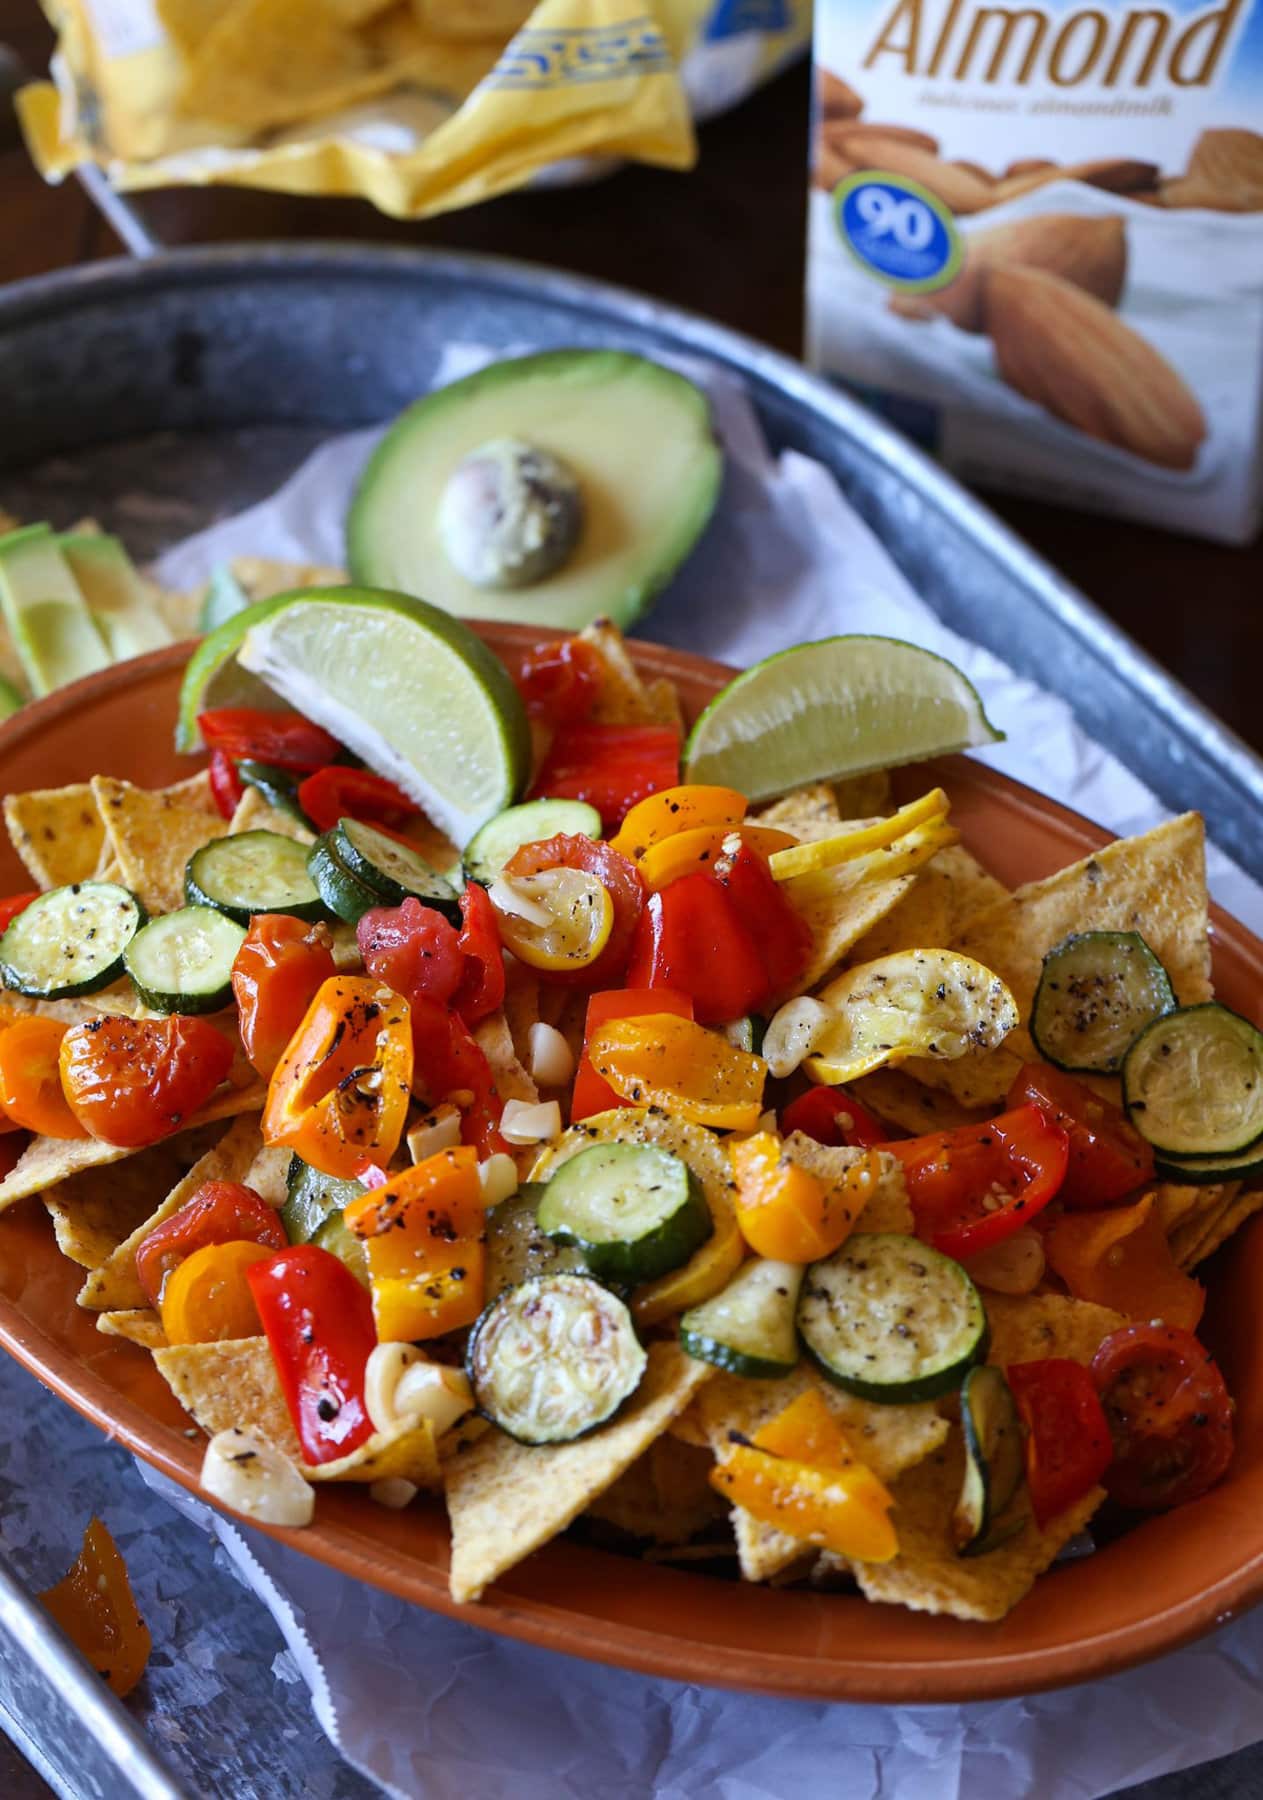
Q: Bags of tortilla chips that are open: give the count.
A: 1